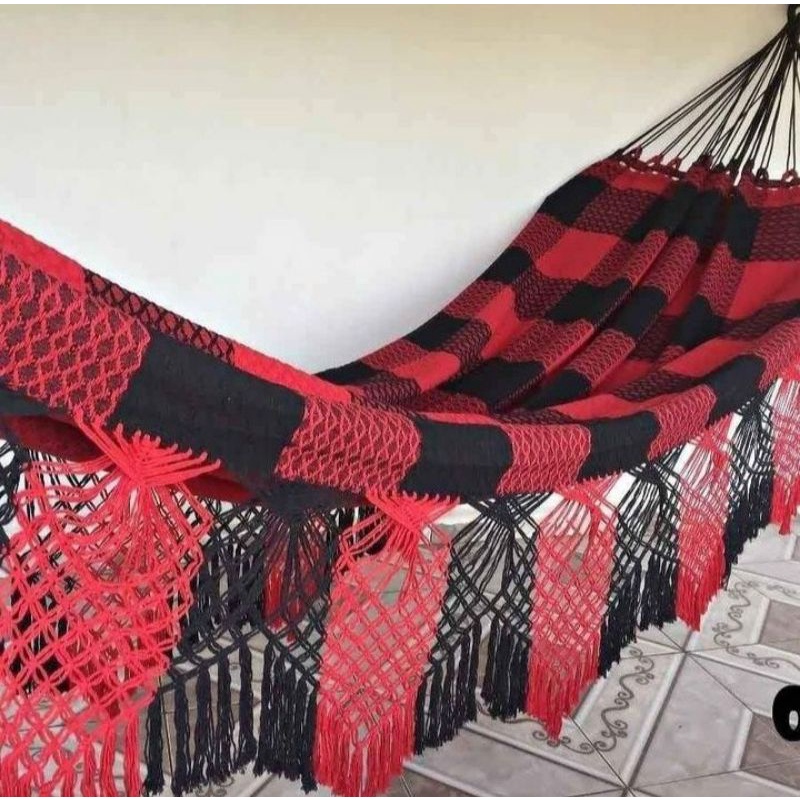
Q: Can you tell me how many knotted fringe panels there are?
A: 9